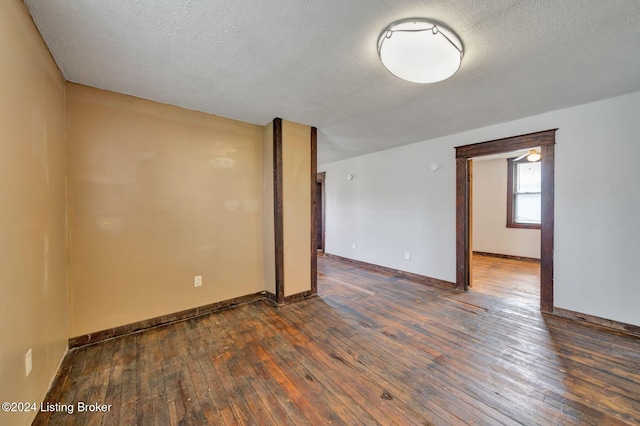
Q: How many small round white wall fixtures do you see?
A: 2